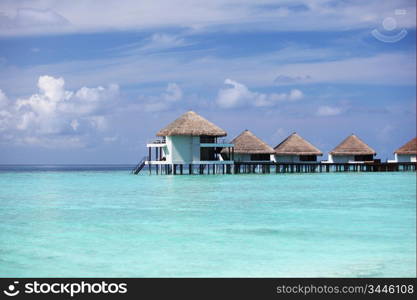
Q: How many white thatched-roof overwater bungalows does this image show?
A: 5